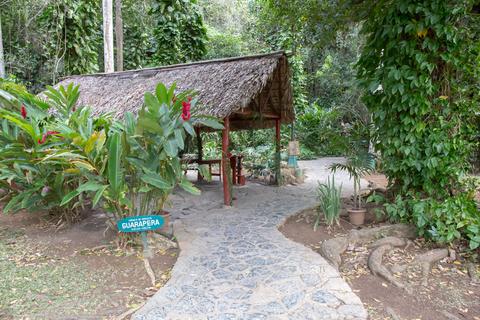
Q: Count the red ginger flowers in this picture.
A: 3